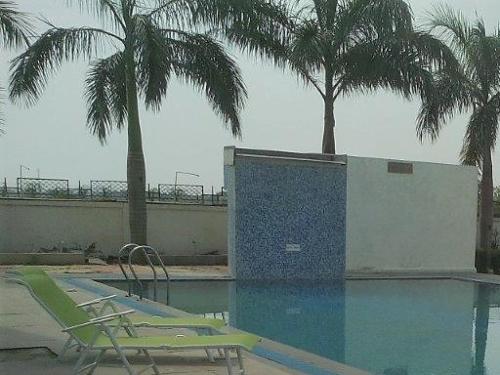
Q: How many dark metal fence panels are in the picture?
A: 3